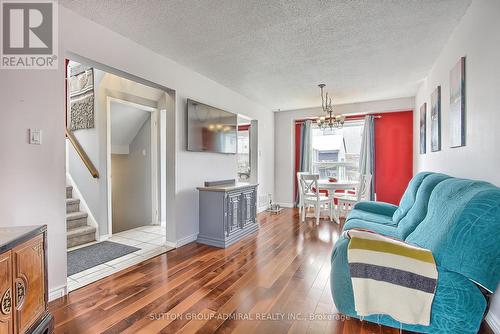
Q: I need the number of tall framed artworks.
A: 3